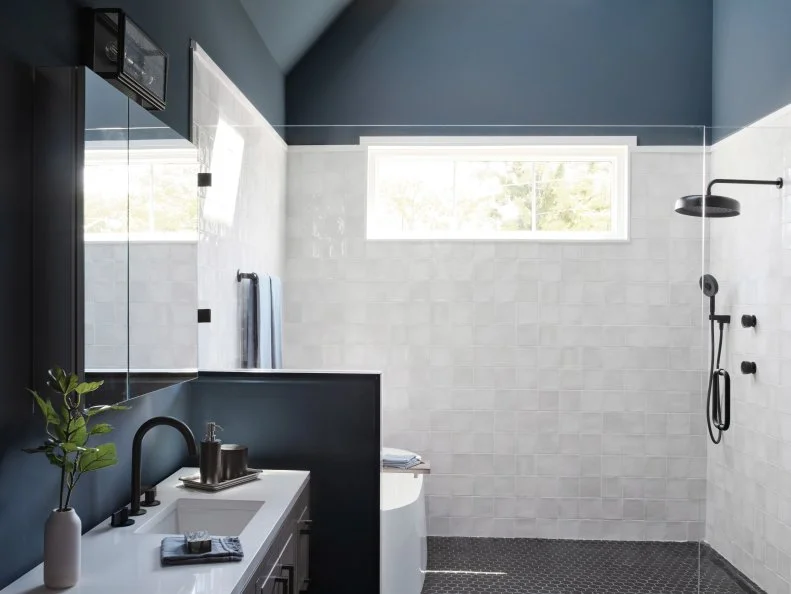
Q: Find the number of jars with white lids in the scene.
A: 0